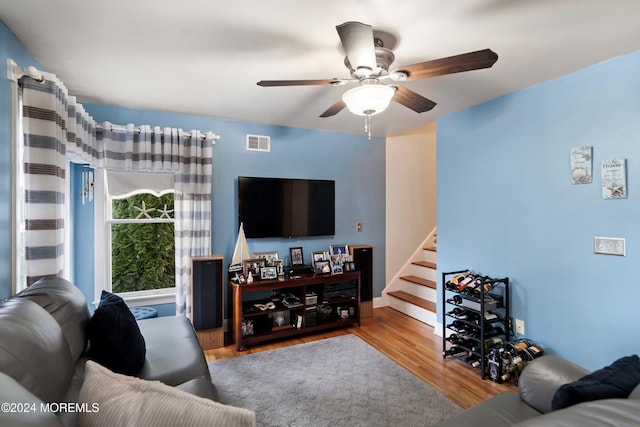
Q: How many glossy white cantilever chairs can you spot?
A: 0